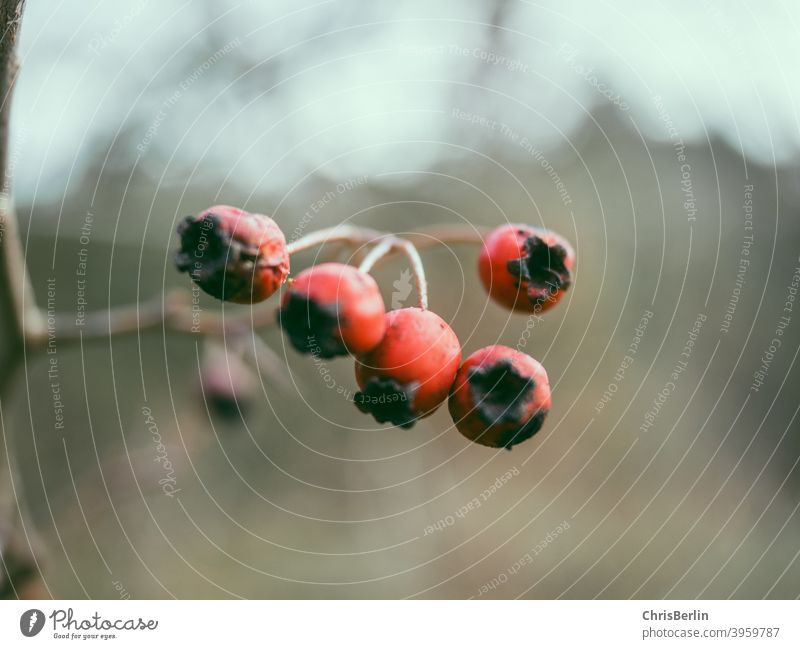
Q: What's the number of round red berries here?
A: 5